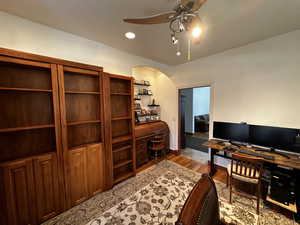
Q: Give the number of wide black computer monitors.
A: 2